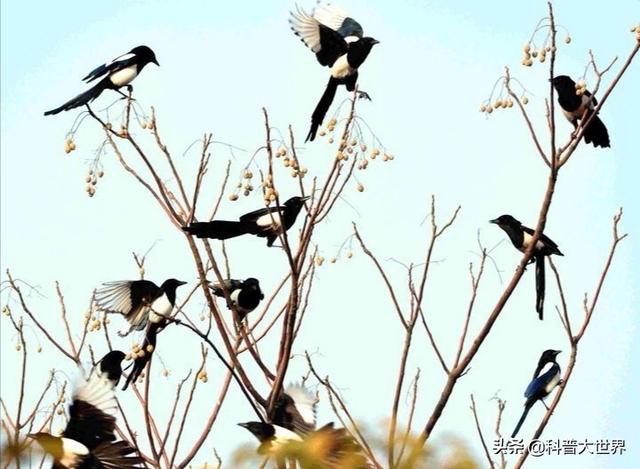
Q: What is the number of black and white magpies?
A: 11